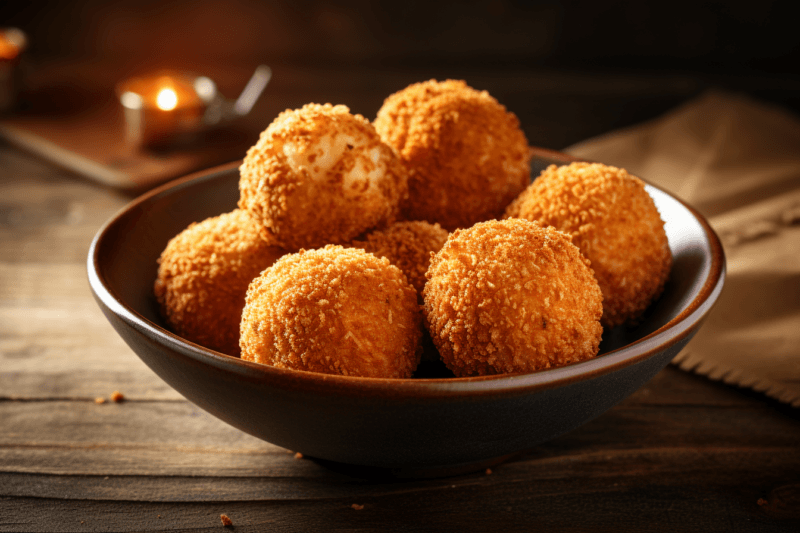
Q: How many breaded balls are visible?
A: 7